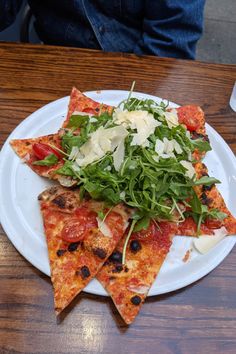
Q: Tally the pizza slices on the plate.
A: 6